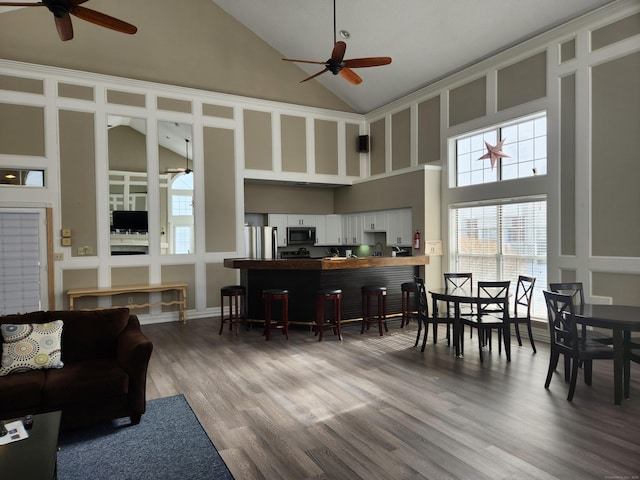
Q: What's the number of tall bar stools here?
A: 5